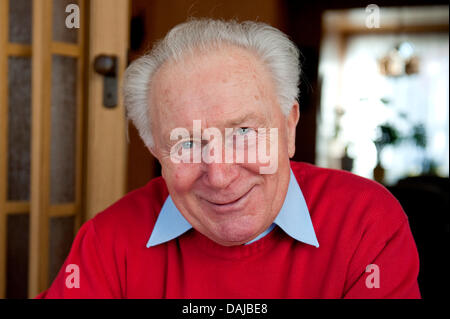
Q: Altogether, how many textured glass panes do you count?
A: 6